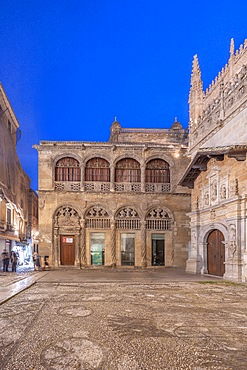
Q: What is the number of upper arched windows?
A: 4